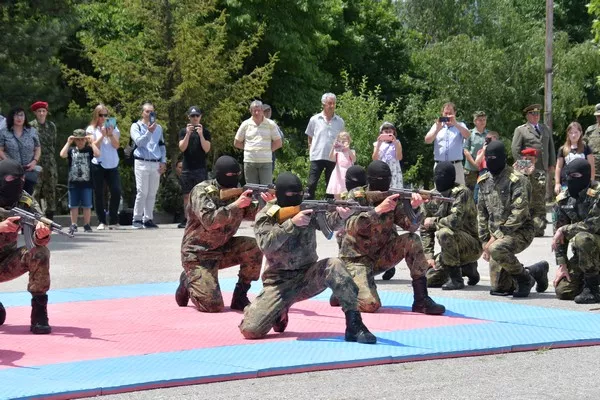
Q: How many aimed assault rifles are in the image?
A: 4